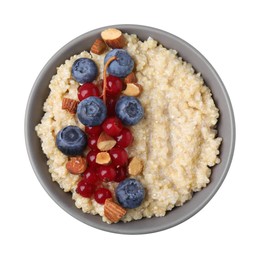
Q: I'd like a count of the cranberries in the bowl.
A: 14